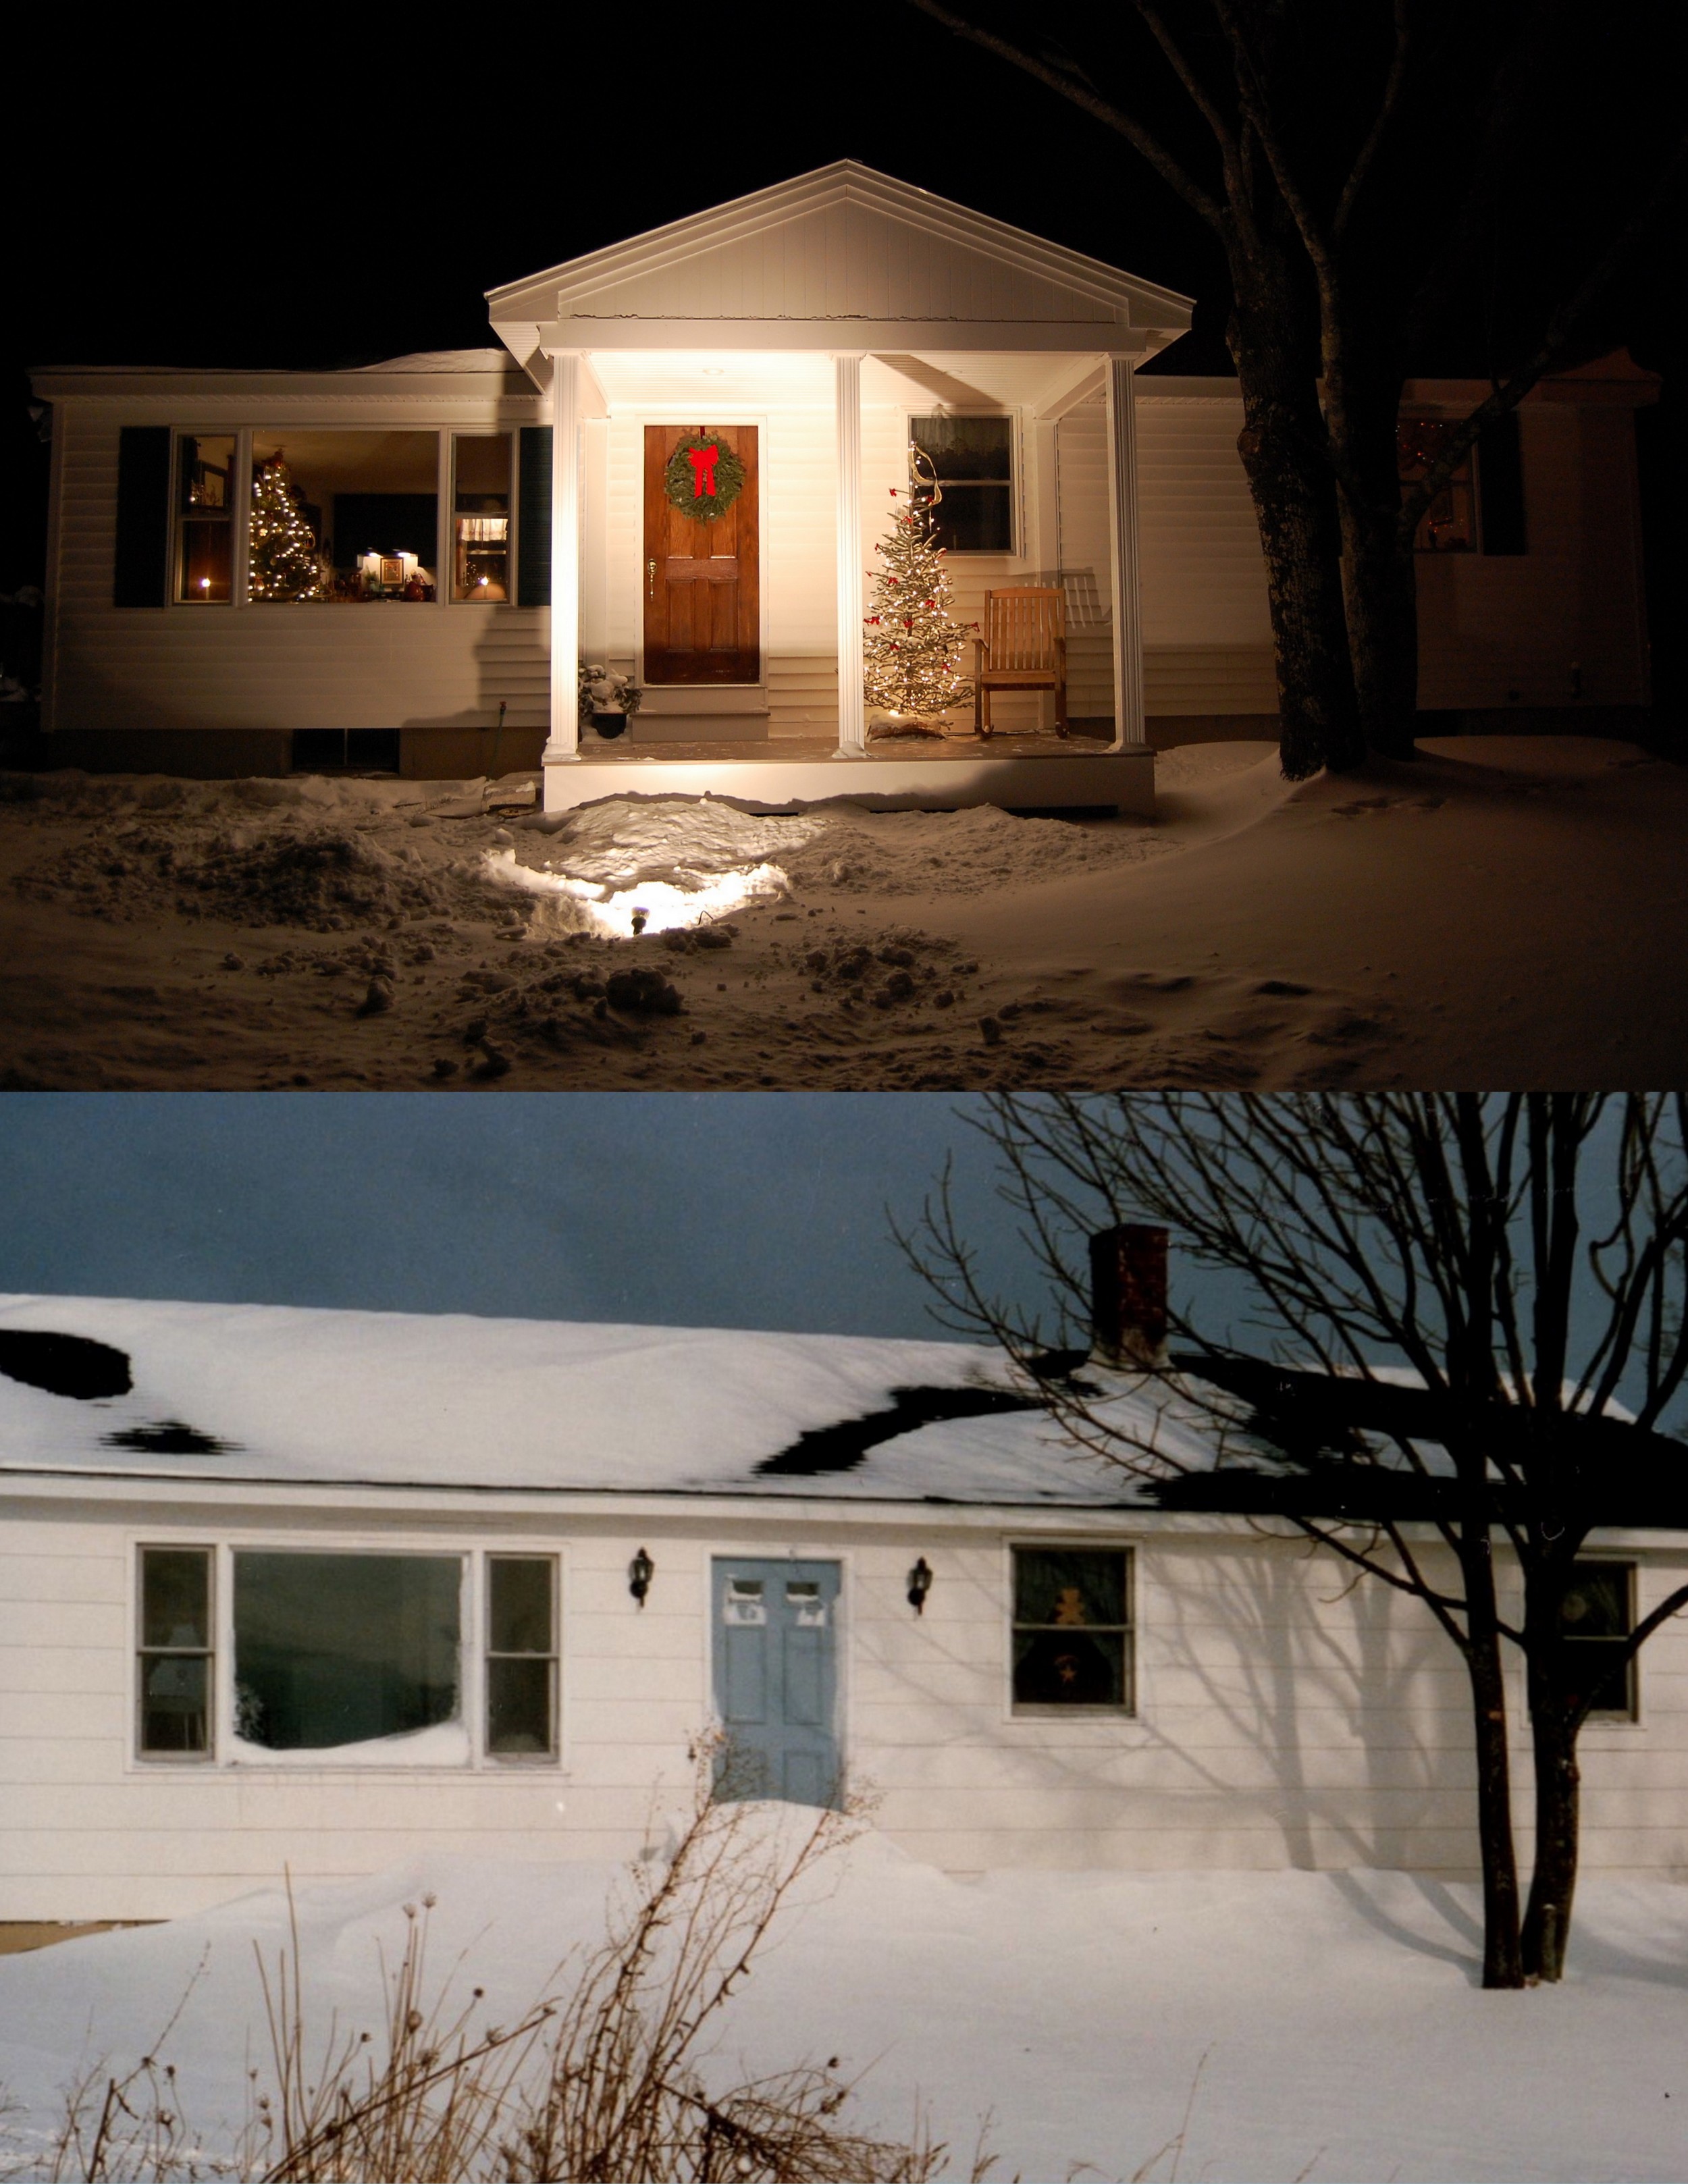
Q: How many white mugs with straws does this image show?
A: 0